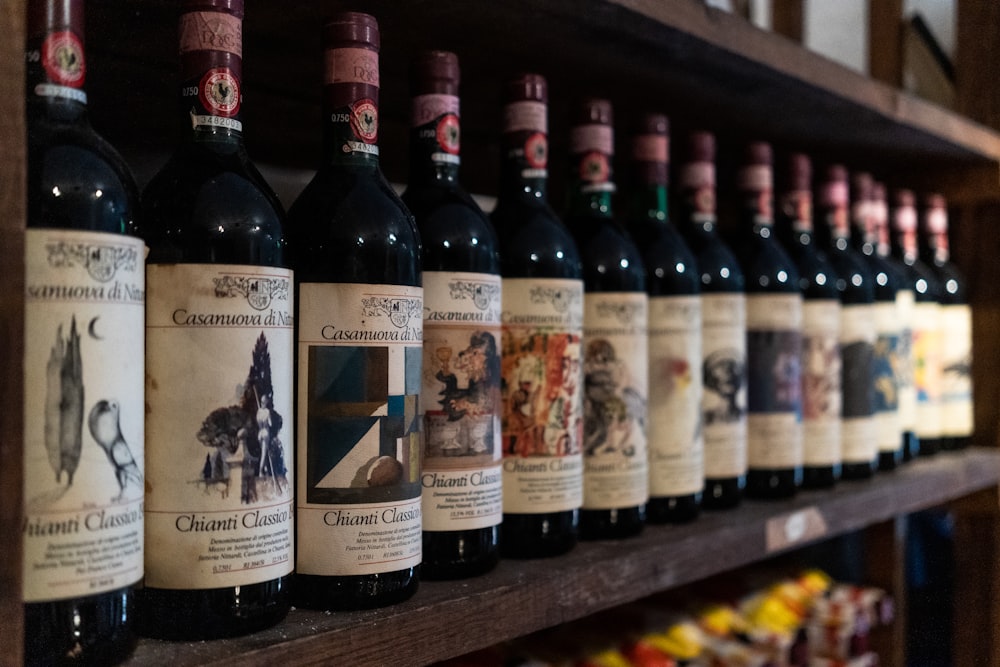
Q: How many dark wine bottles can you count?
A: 15